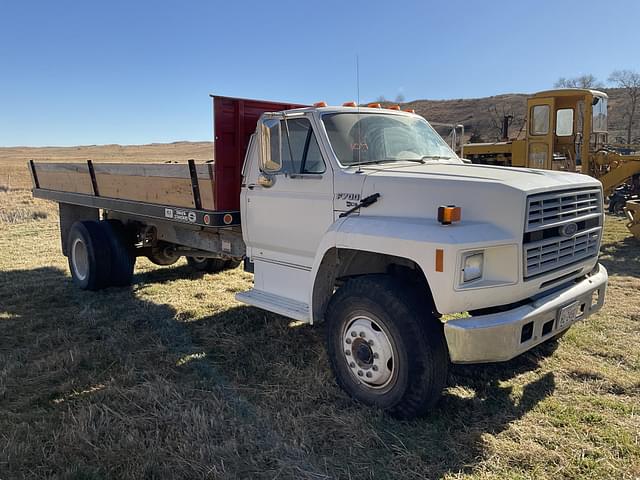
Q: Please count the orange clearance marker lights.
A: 5